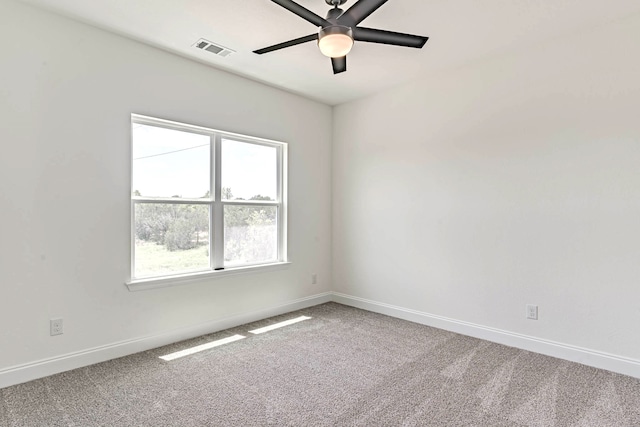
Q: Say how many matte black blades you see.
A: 5